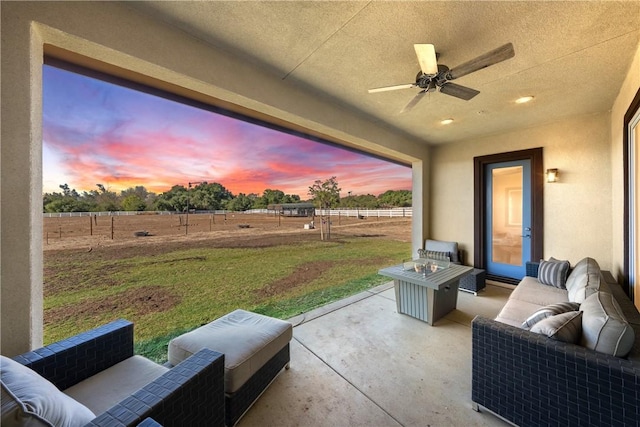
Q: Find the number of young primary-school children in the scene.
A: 0